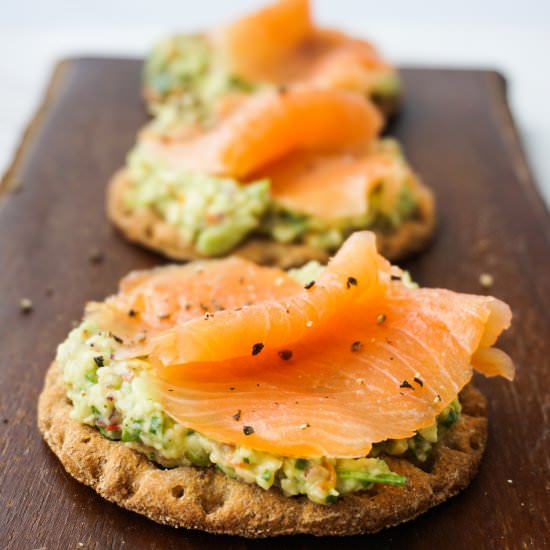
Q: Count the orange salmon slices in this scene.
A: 3